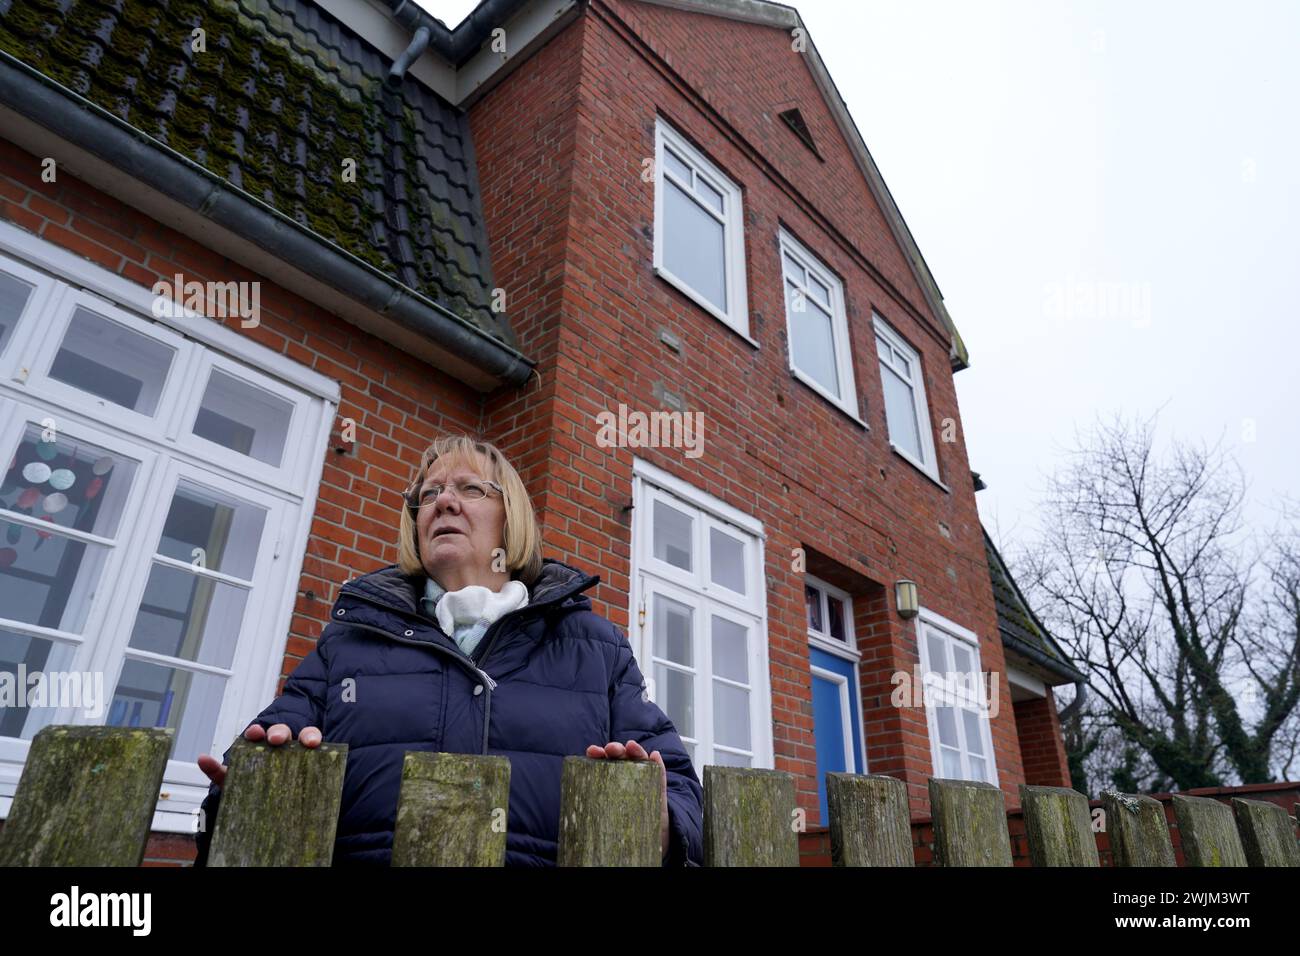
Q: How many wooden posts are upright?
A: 11